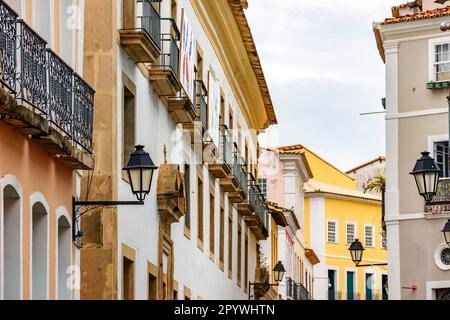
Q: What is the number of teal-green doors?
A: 3